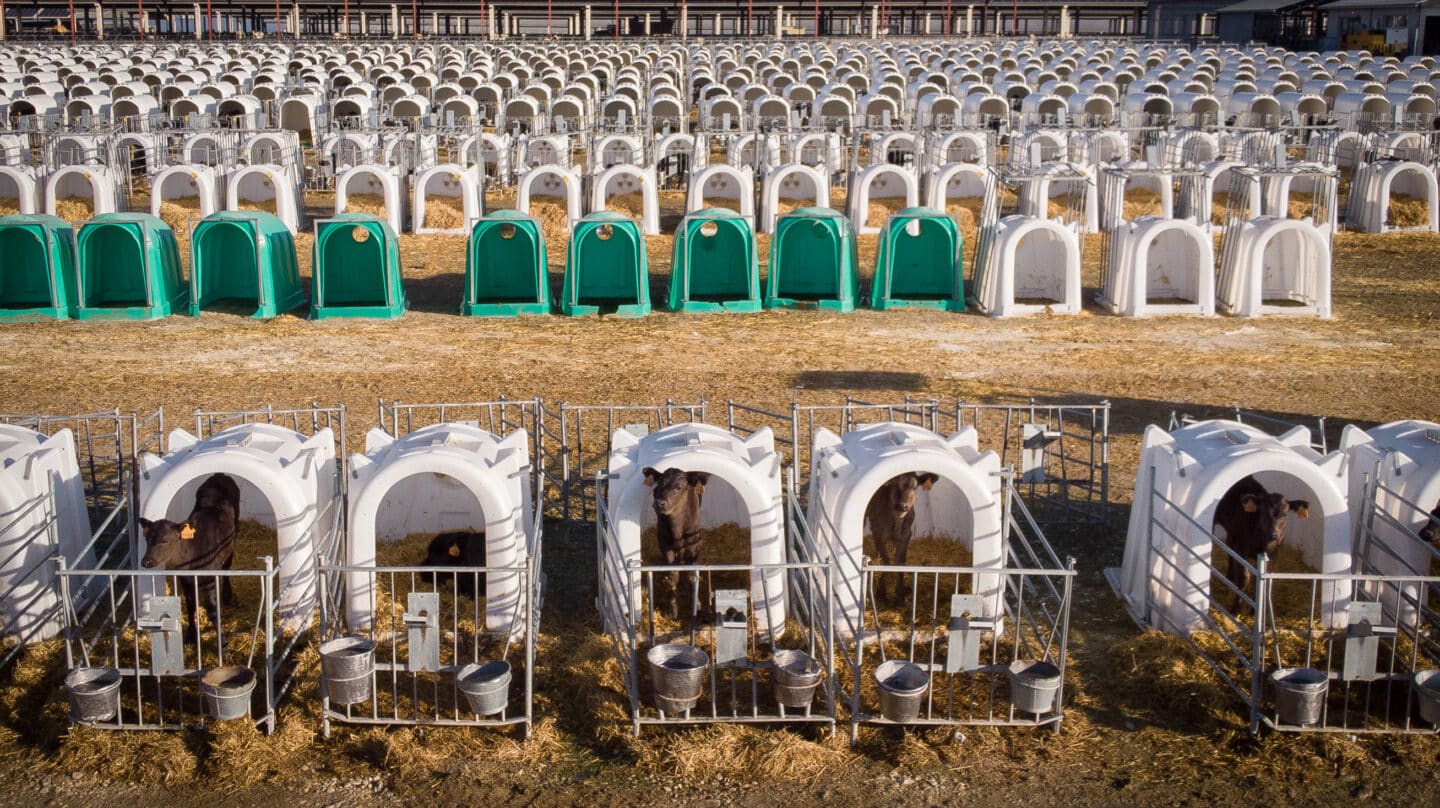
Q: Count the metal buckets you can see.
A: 10